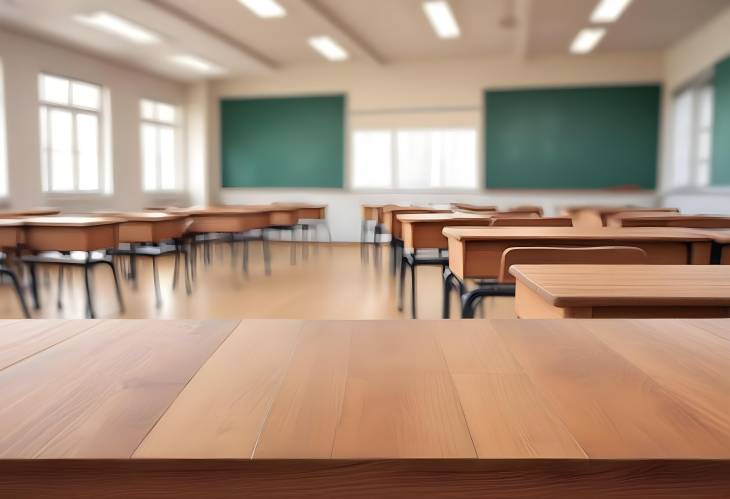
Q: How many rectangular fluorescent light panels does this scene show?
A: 7